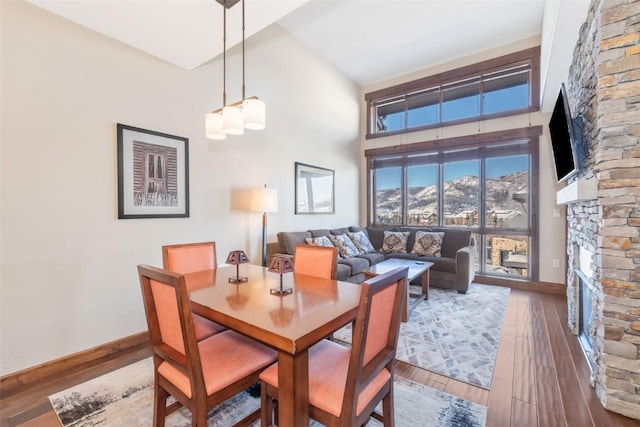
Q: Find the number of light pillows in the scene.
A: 5